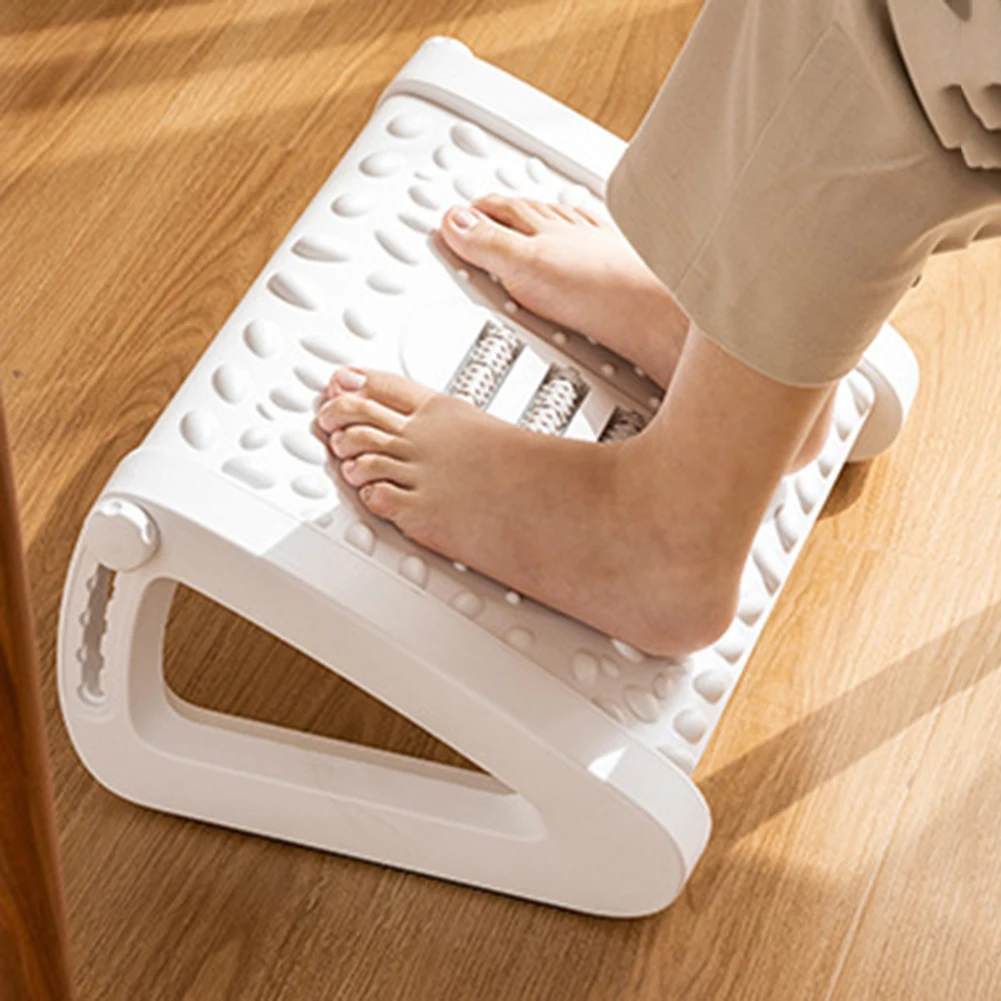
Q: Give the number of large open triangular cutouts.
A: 1